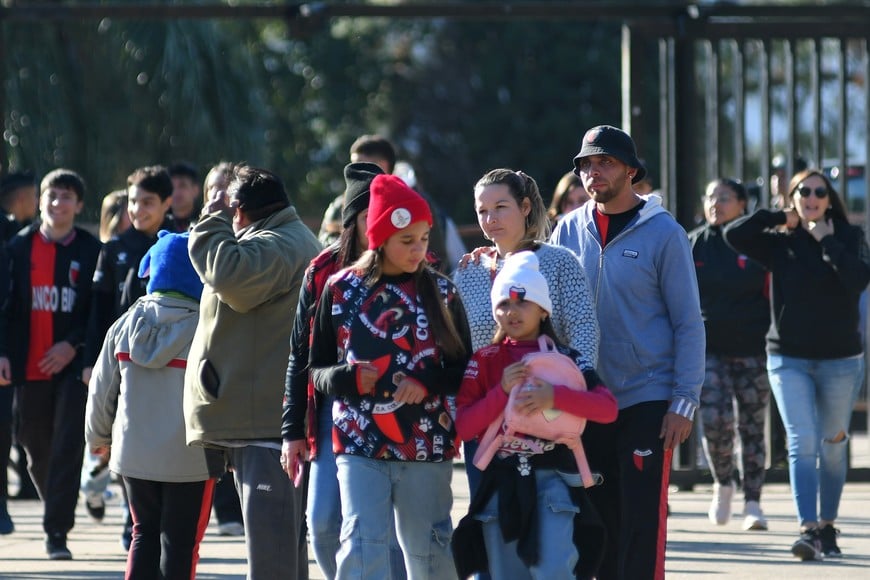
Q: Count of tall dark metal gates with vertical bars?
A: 1